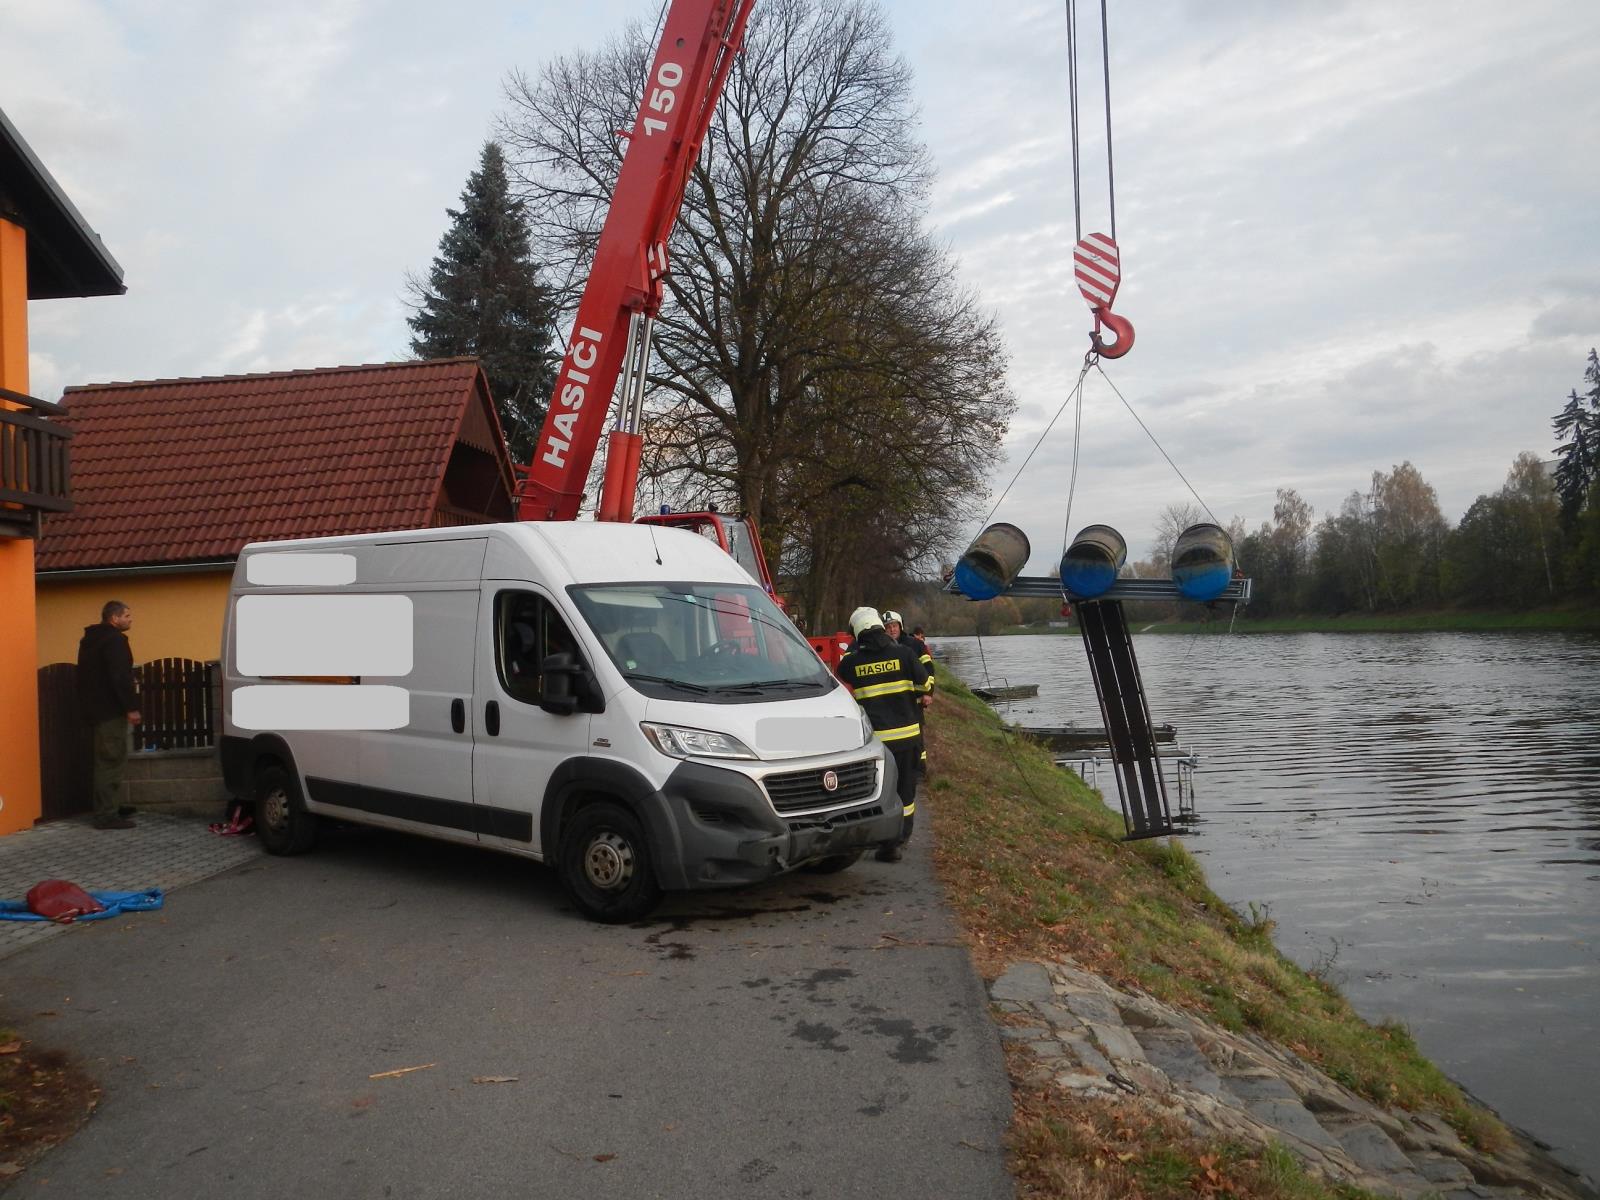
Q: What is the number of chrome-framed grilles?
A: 1